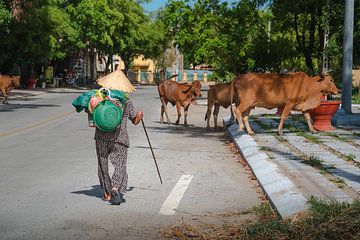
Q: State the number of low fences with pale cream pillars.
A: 1